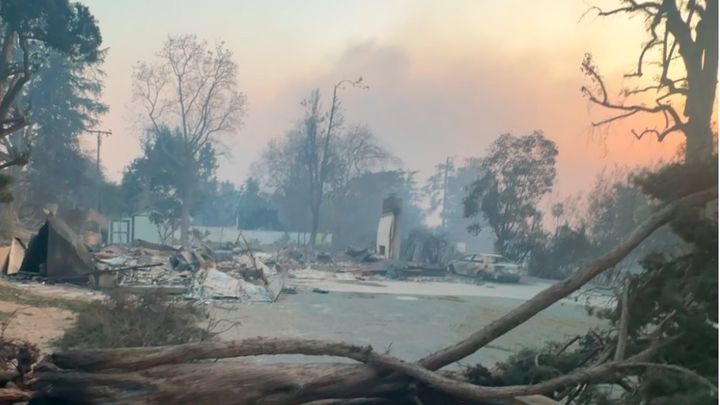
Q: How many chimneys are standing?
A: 1